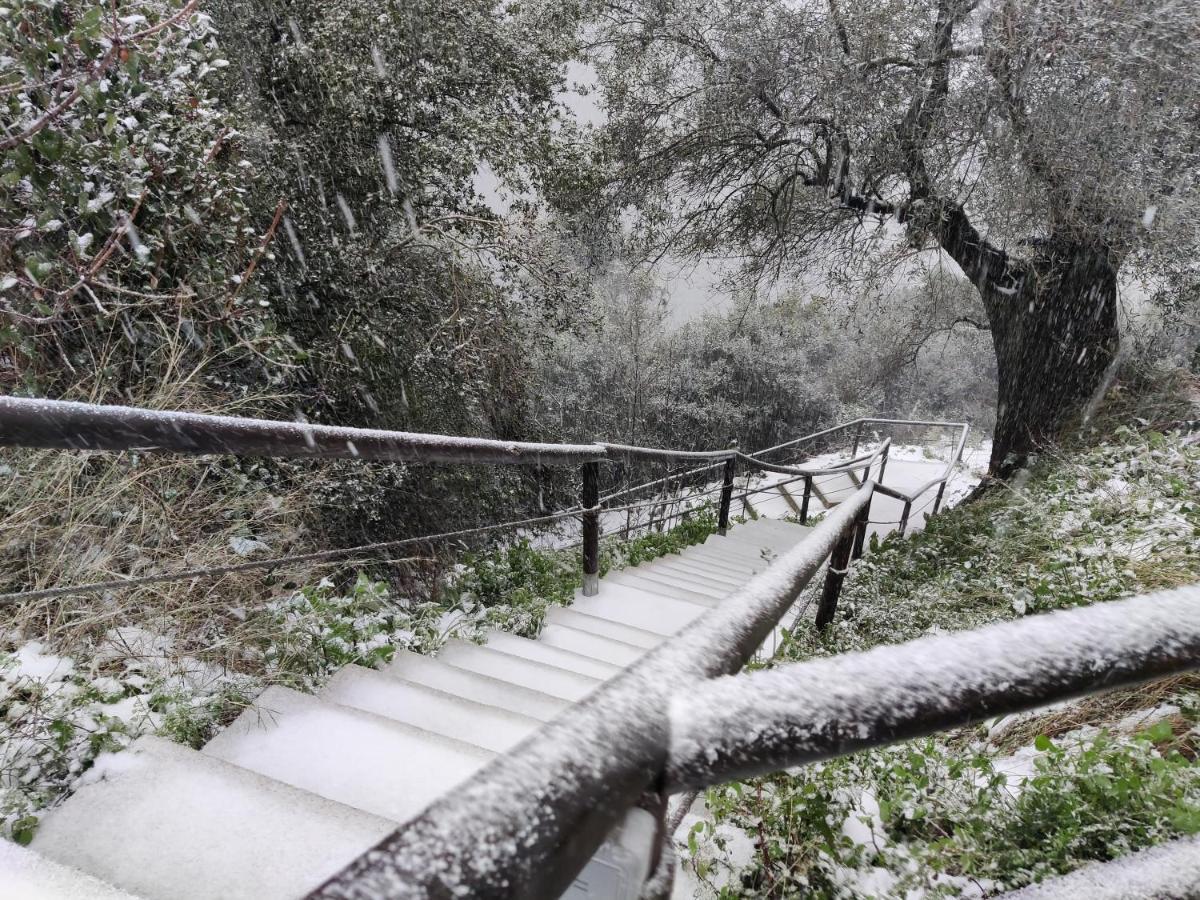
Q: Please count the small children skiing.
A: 0